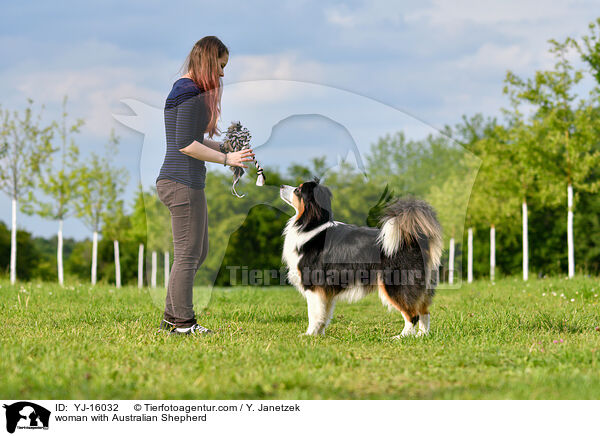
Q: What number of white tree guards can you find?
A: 12